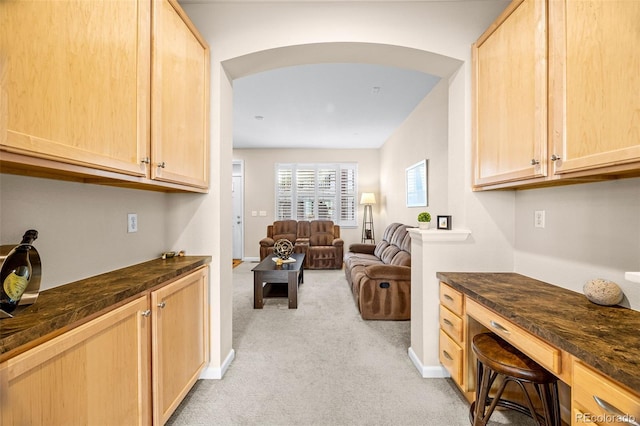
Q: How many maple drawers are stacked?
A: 3